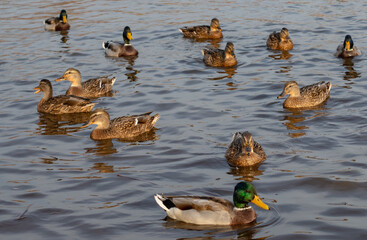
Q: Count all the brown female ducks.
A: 8